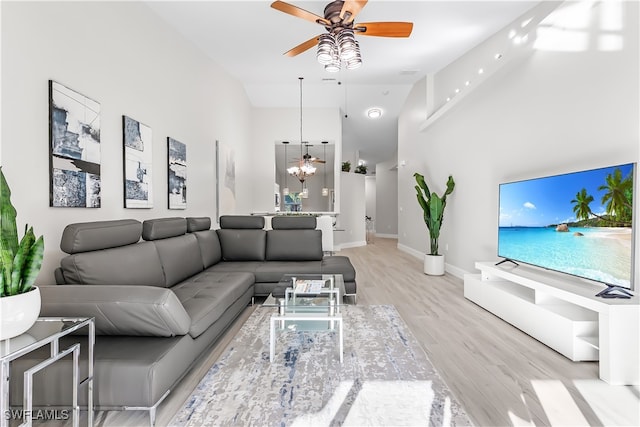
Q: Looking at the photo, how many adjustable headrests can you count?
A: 5